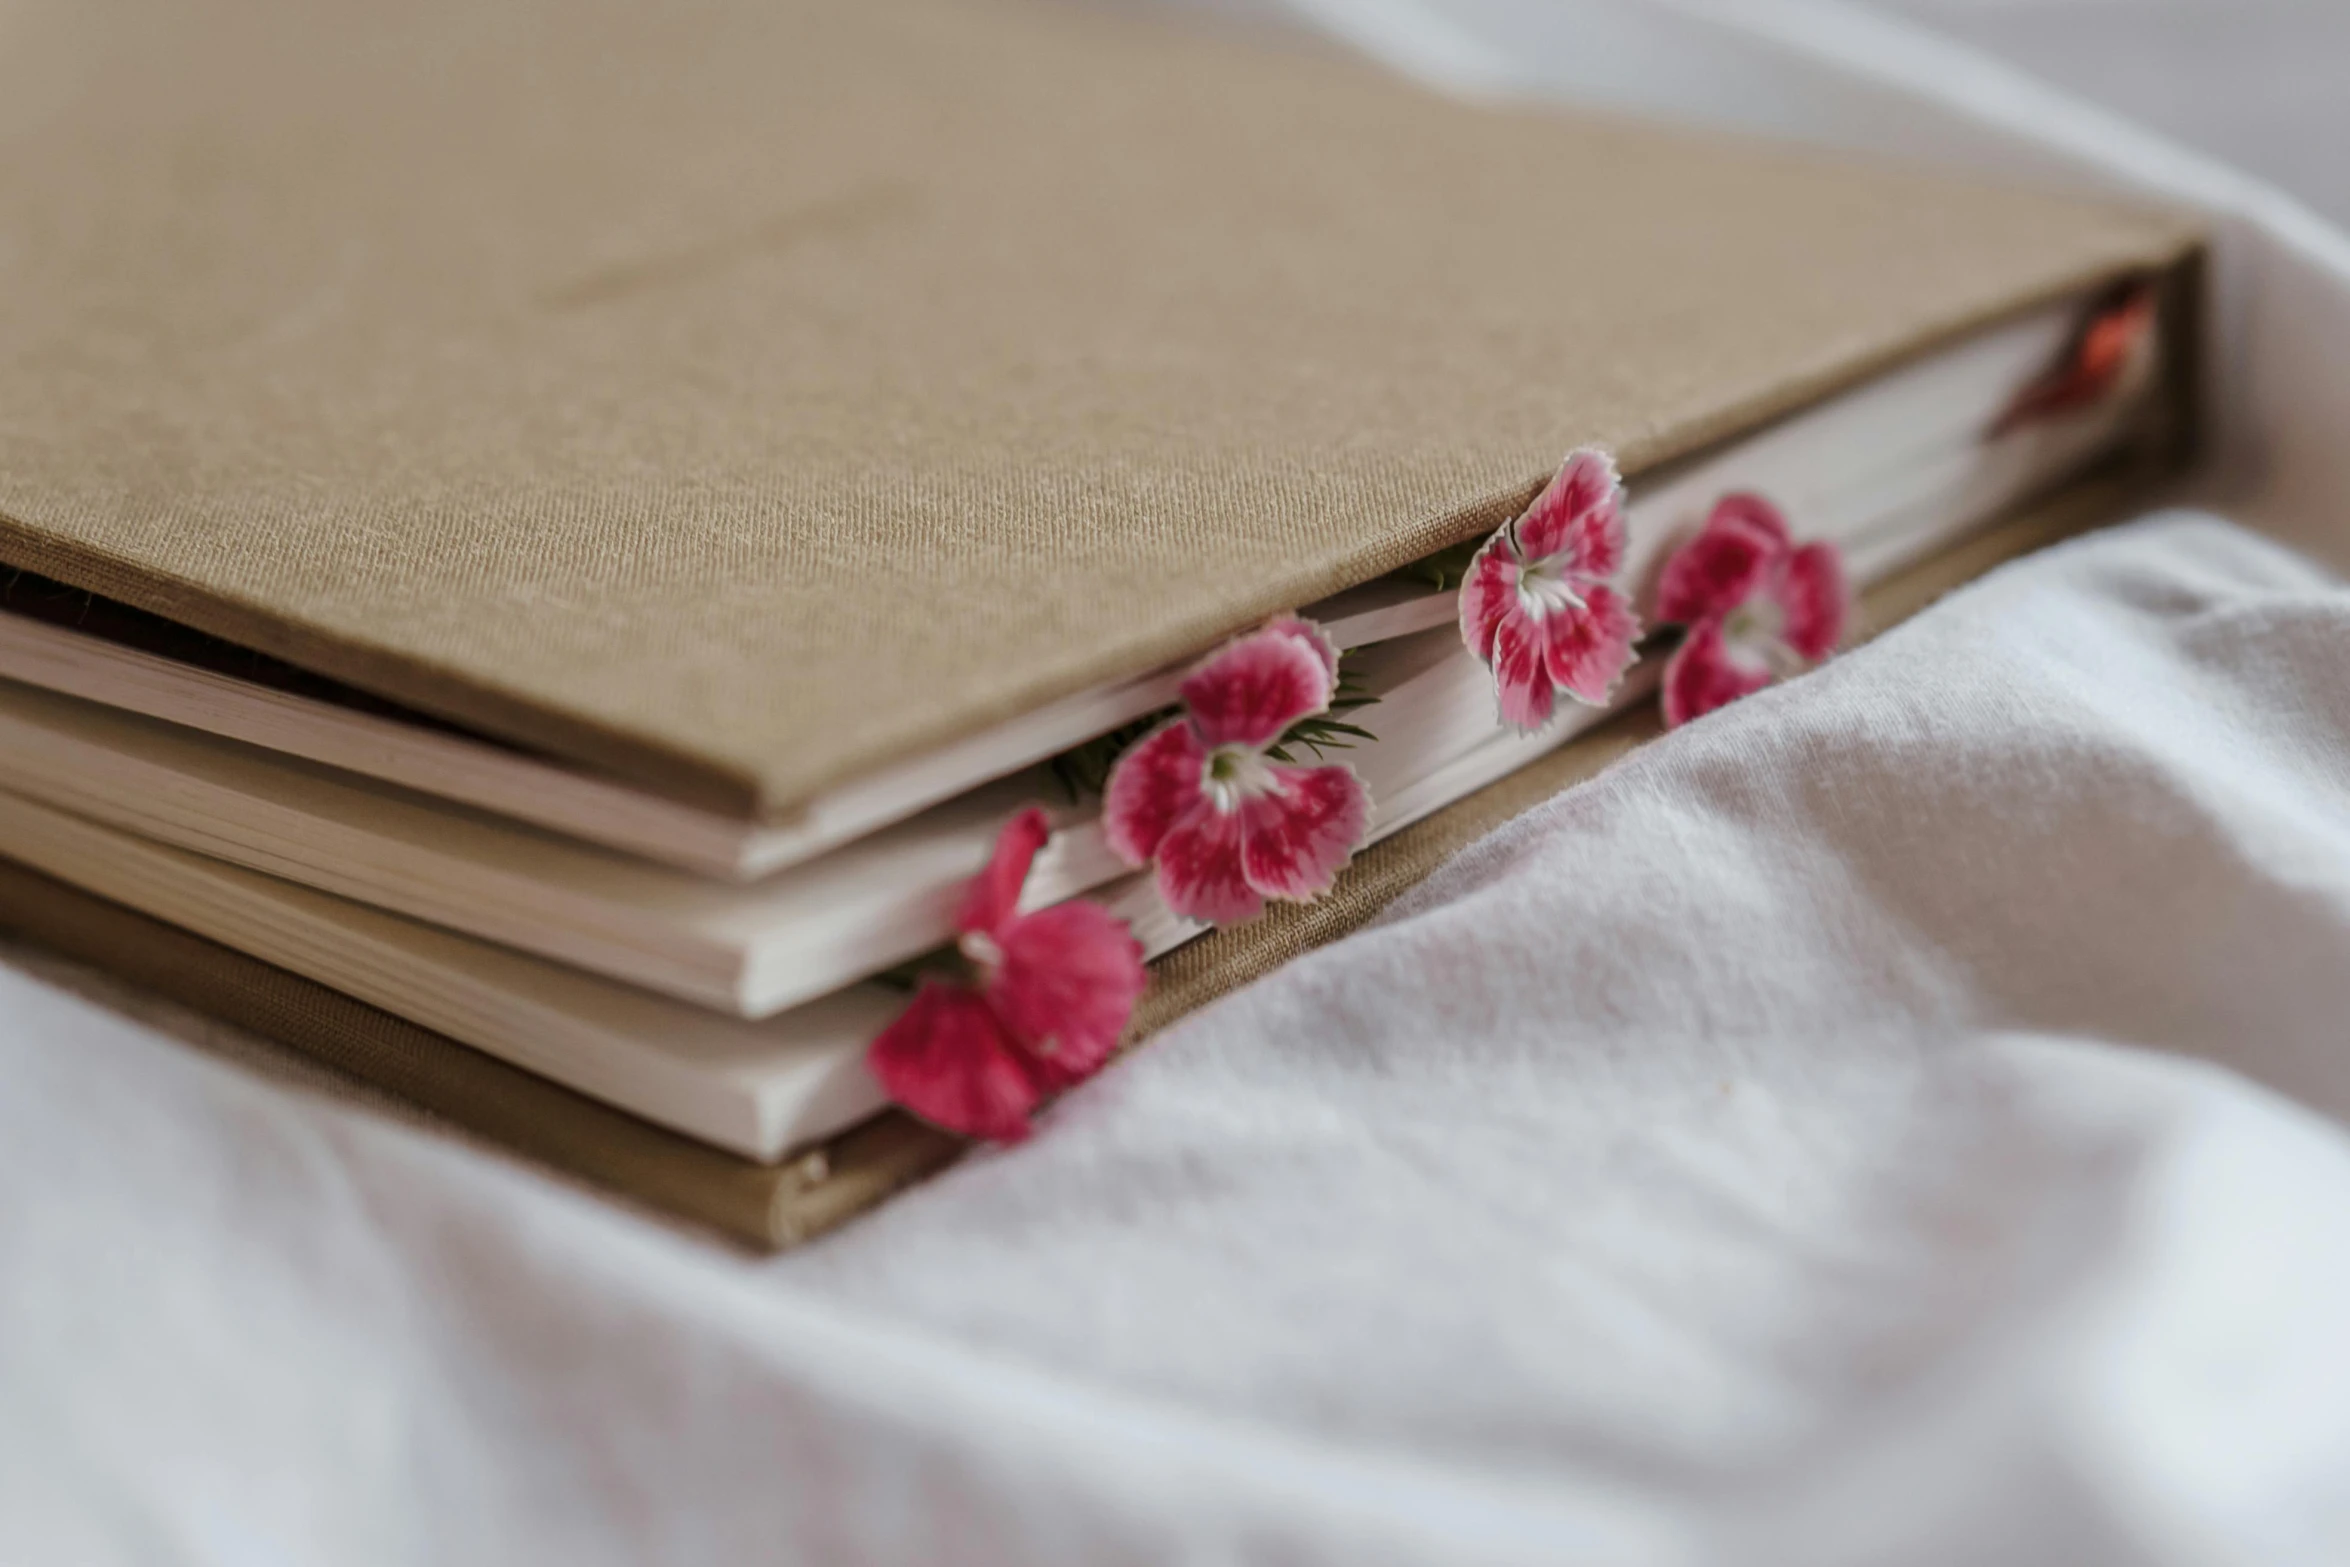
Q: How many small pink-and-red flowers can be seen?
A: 4